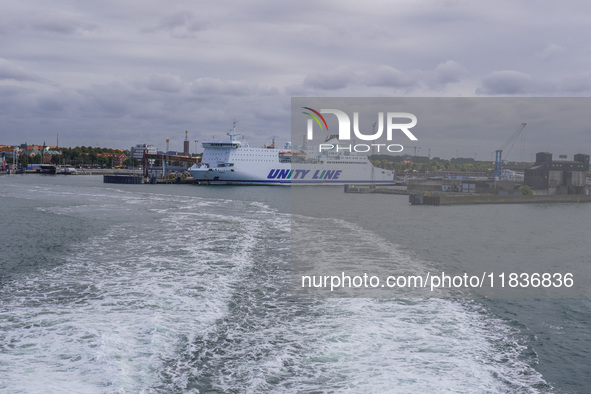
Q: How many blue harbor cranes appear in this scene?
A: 1